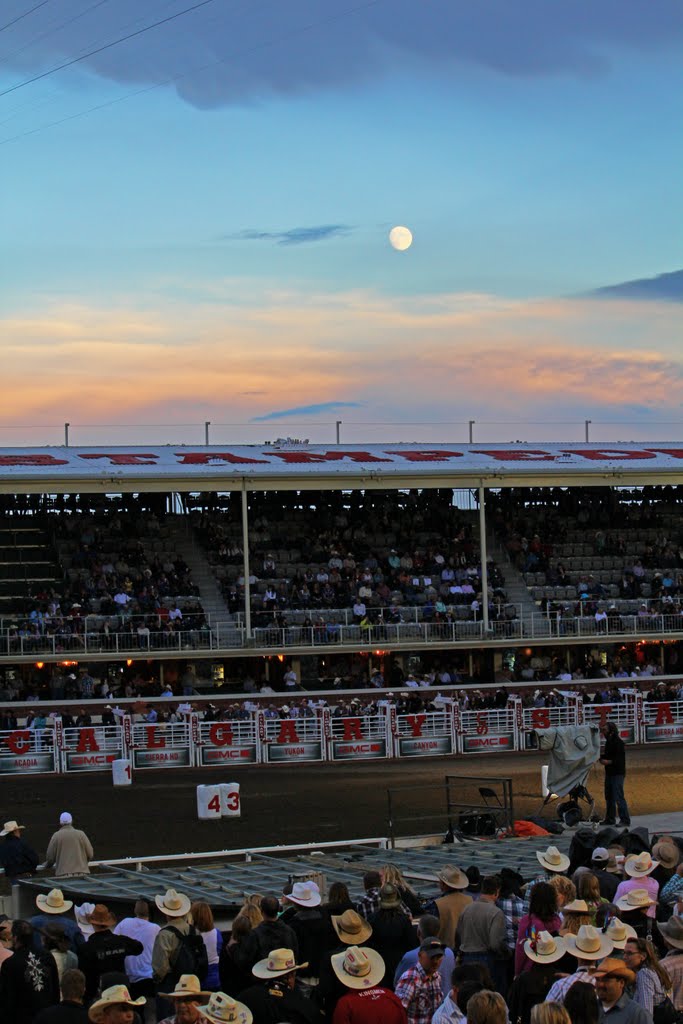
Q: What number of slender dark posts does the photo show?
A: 5